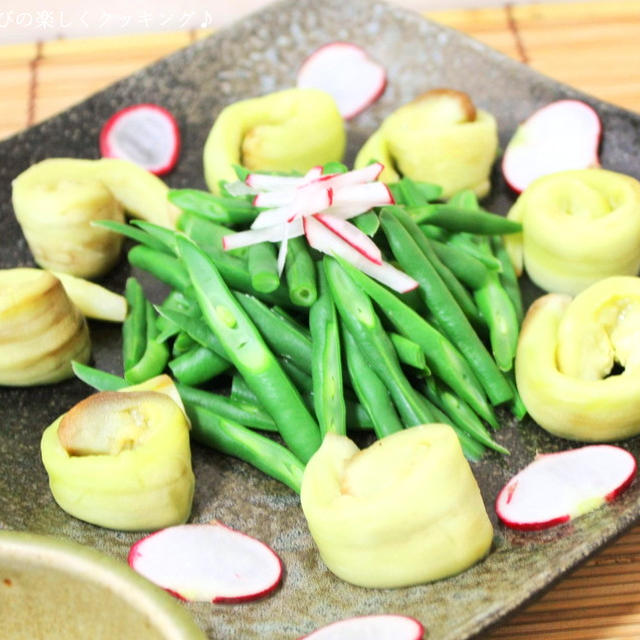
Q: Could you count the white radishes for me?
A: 6